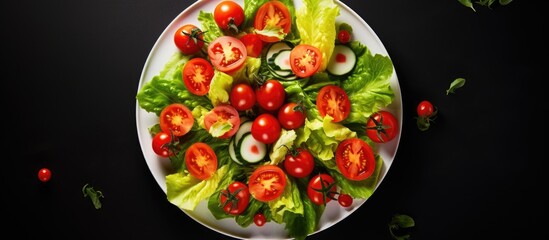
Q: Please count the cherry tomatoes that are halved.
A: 10